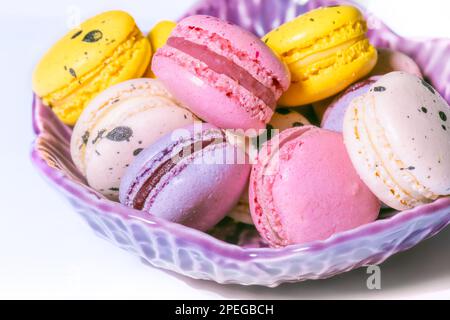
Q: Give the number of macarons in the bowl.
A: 11